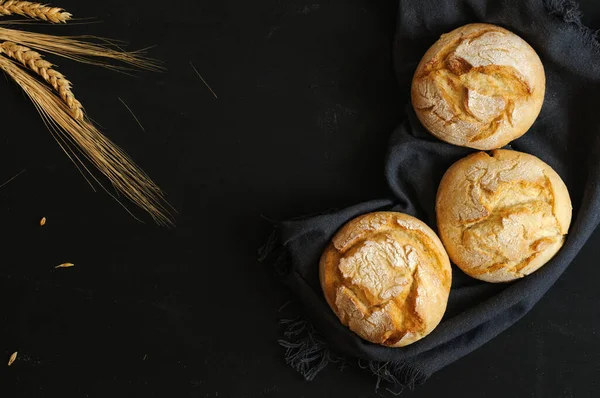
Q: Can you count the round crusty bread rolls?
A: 3